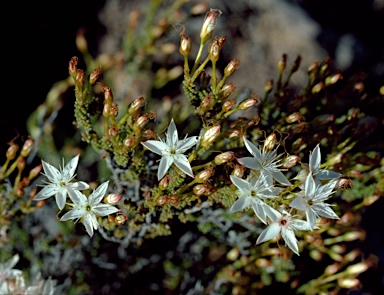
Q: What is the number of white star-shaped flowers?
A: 8